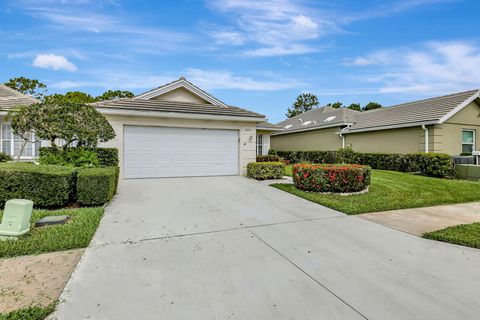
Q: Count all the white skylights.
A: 3